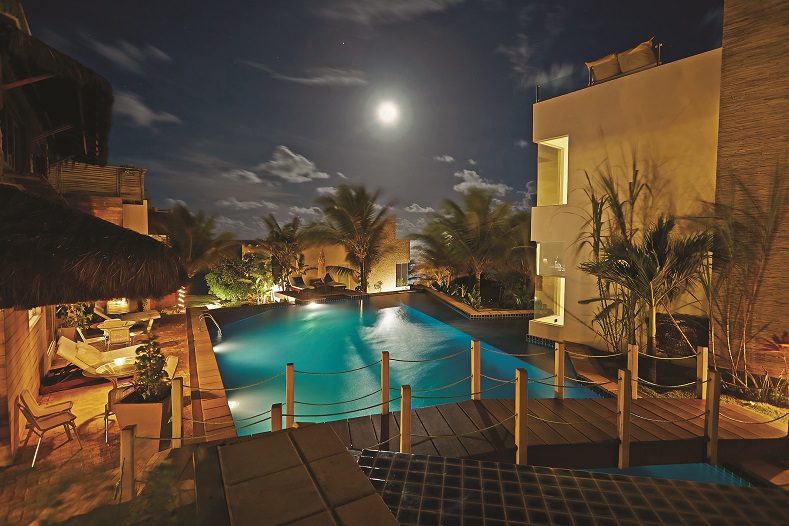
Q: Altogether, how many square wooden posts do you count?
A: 13